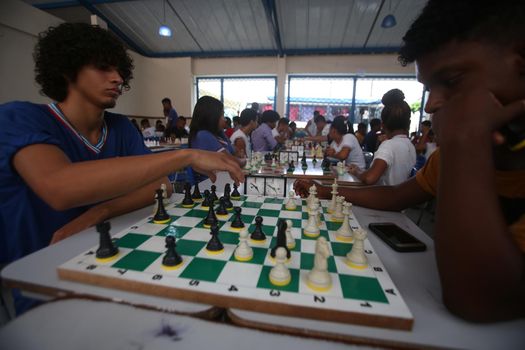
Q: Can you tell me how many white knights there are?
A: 1